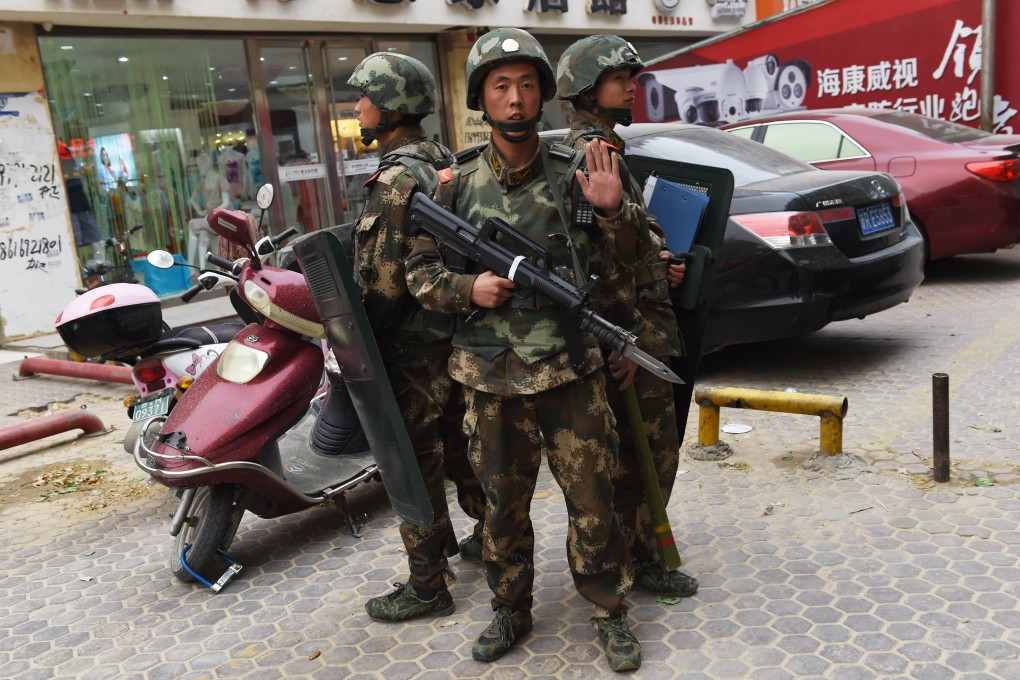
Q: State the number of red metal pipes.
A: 2